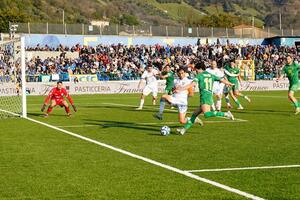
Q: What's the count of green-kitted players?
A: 4